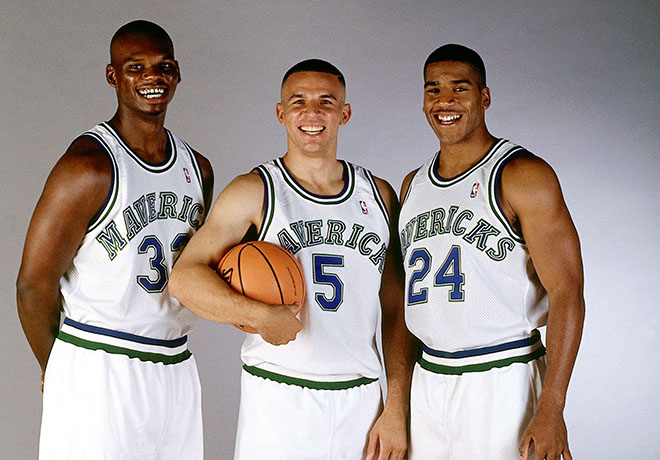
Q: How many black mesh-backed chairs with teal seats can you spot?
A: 0